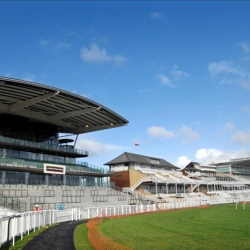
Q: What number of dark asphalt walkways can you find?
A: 1